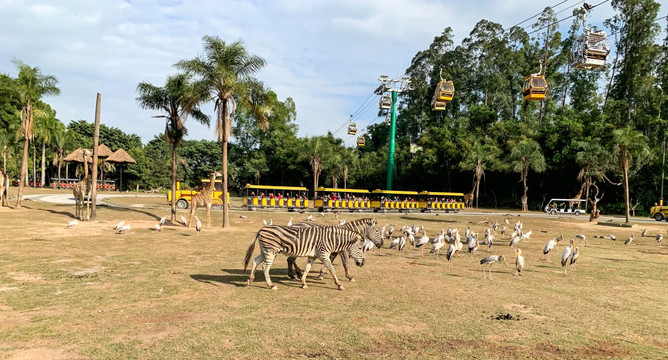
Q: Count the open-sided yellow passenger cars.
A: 4